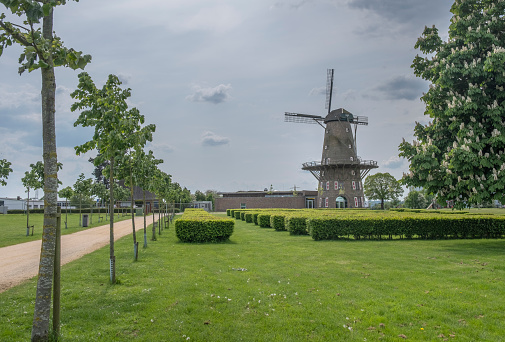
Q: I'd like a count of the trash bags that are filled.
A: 0